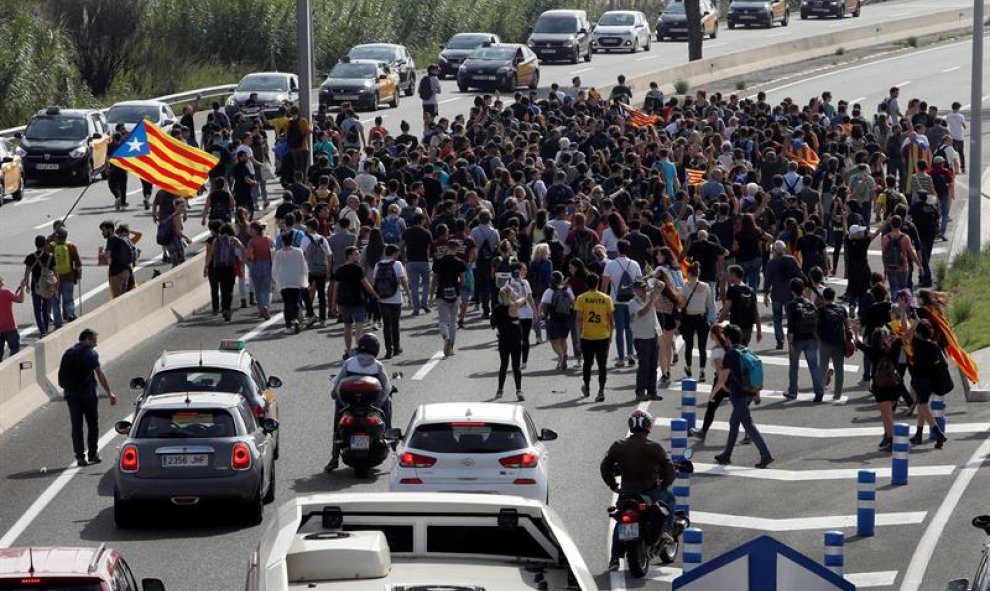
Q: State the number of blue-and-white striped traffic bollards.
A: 8